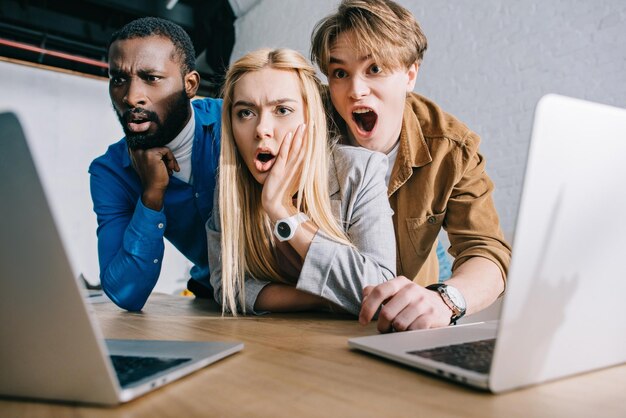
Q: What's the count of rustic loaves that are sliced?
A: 0